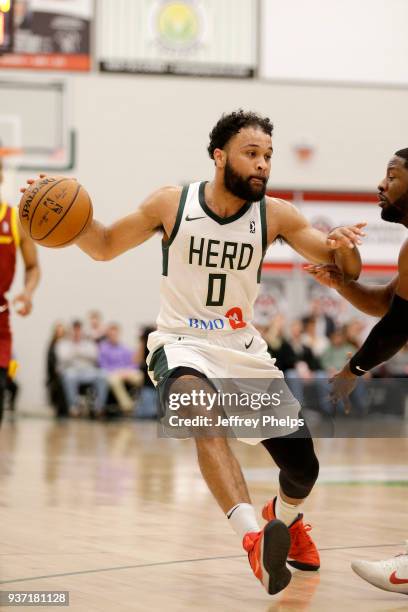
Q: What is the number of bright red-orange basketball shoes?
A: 2